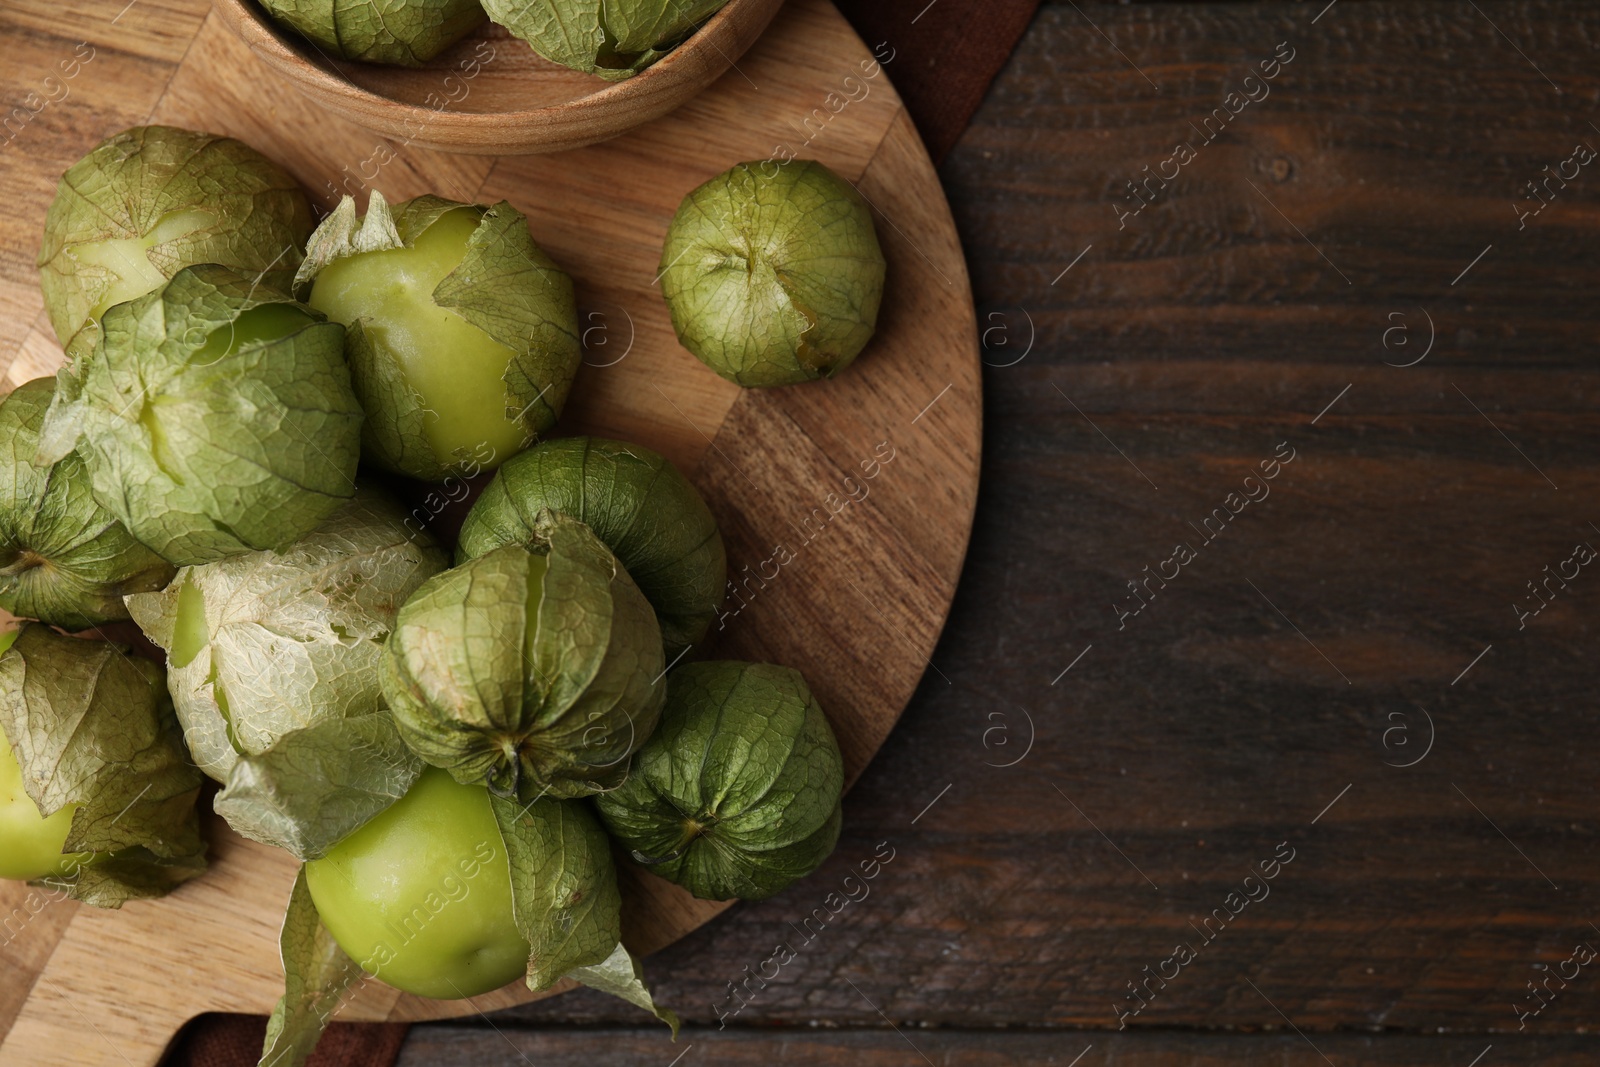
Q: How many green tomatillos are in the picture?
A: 13